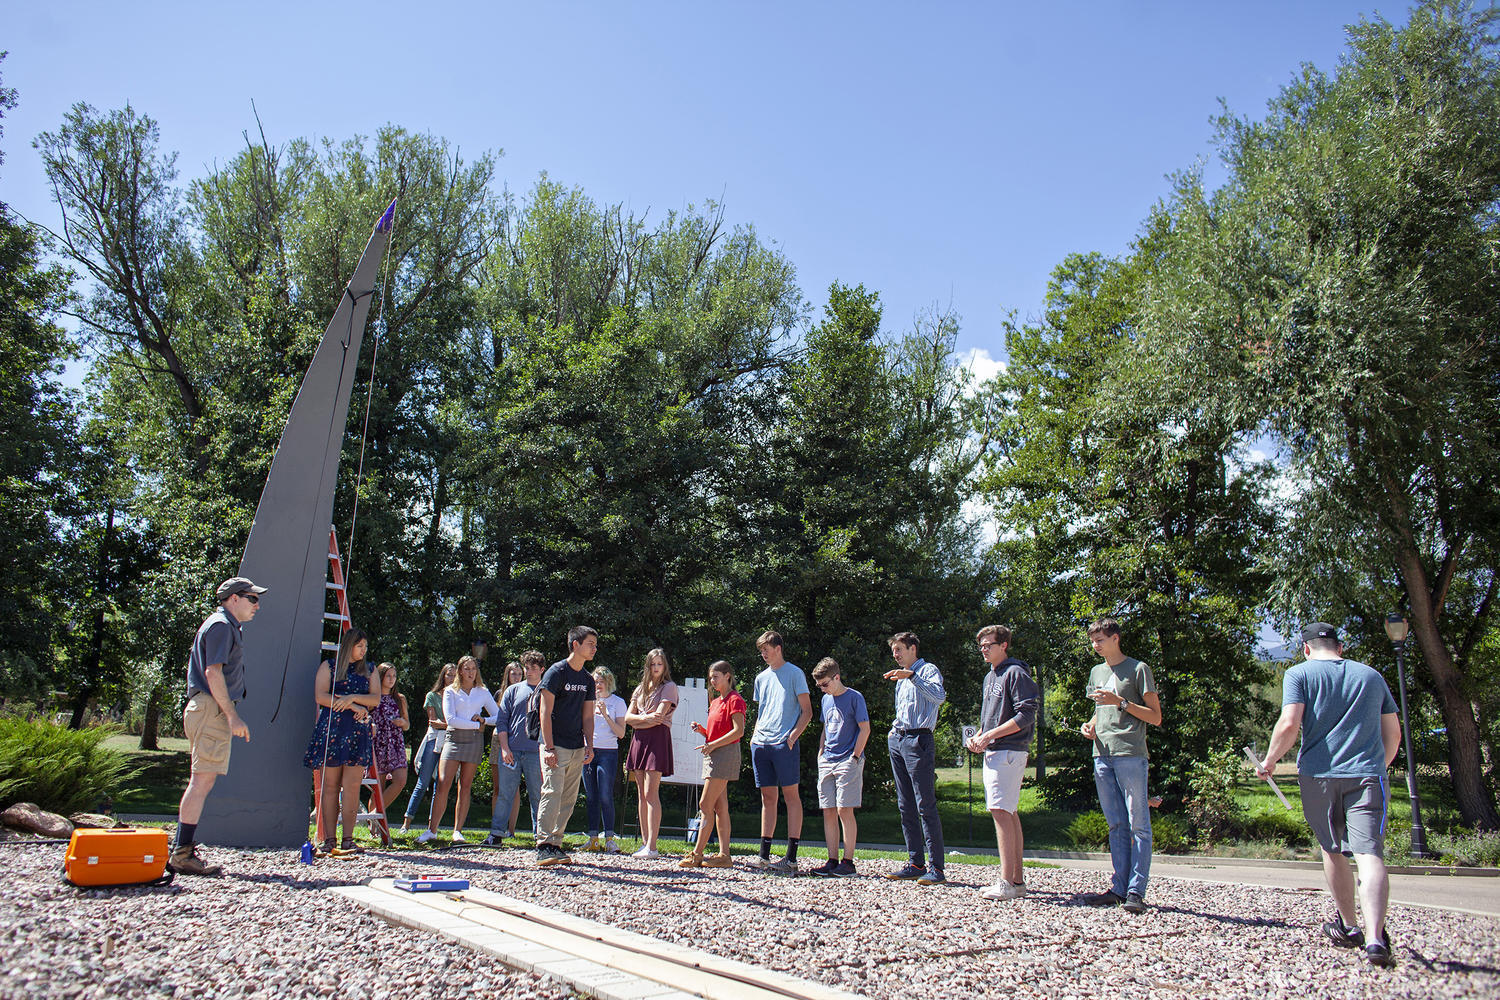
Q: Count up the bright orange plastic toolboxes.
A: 1